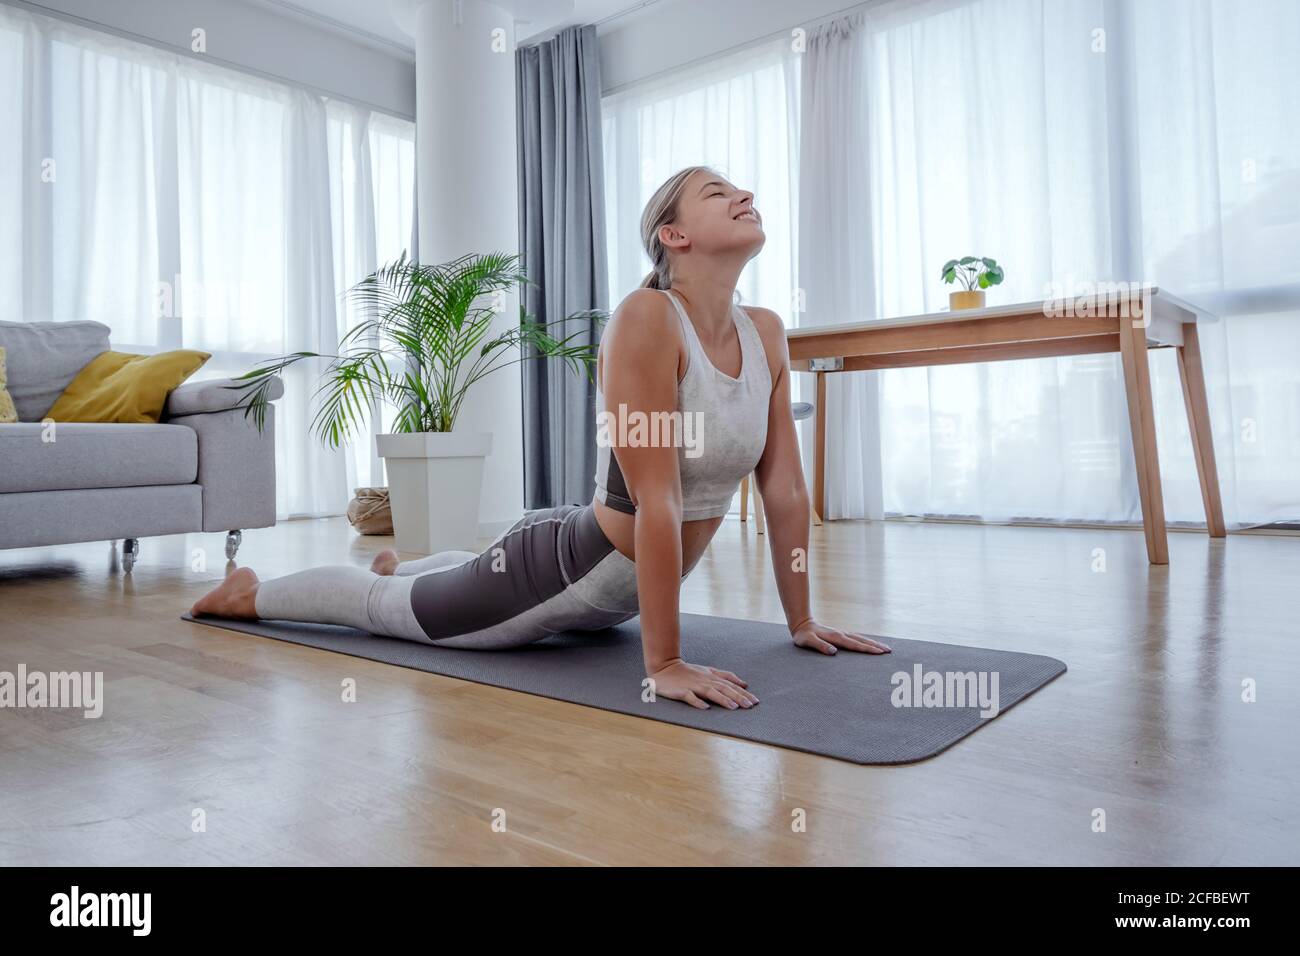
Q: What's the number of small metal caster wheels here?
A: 2